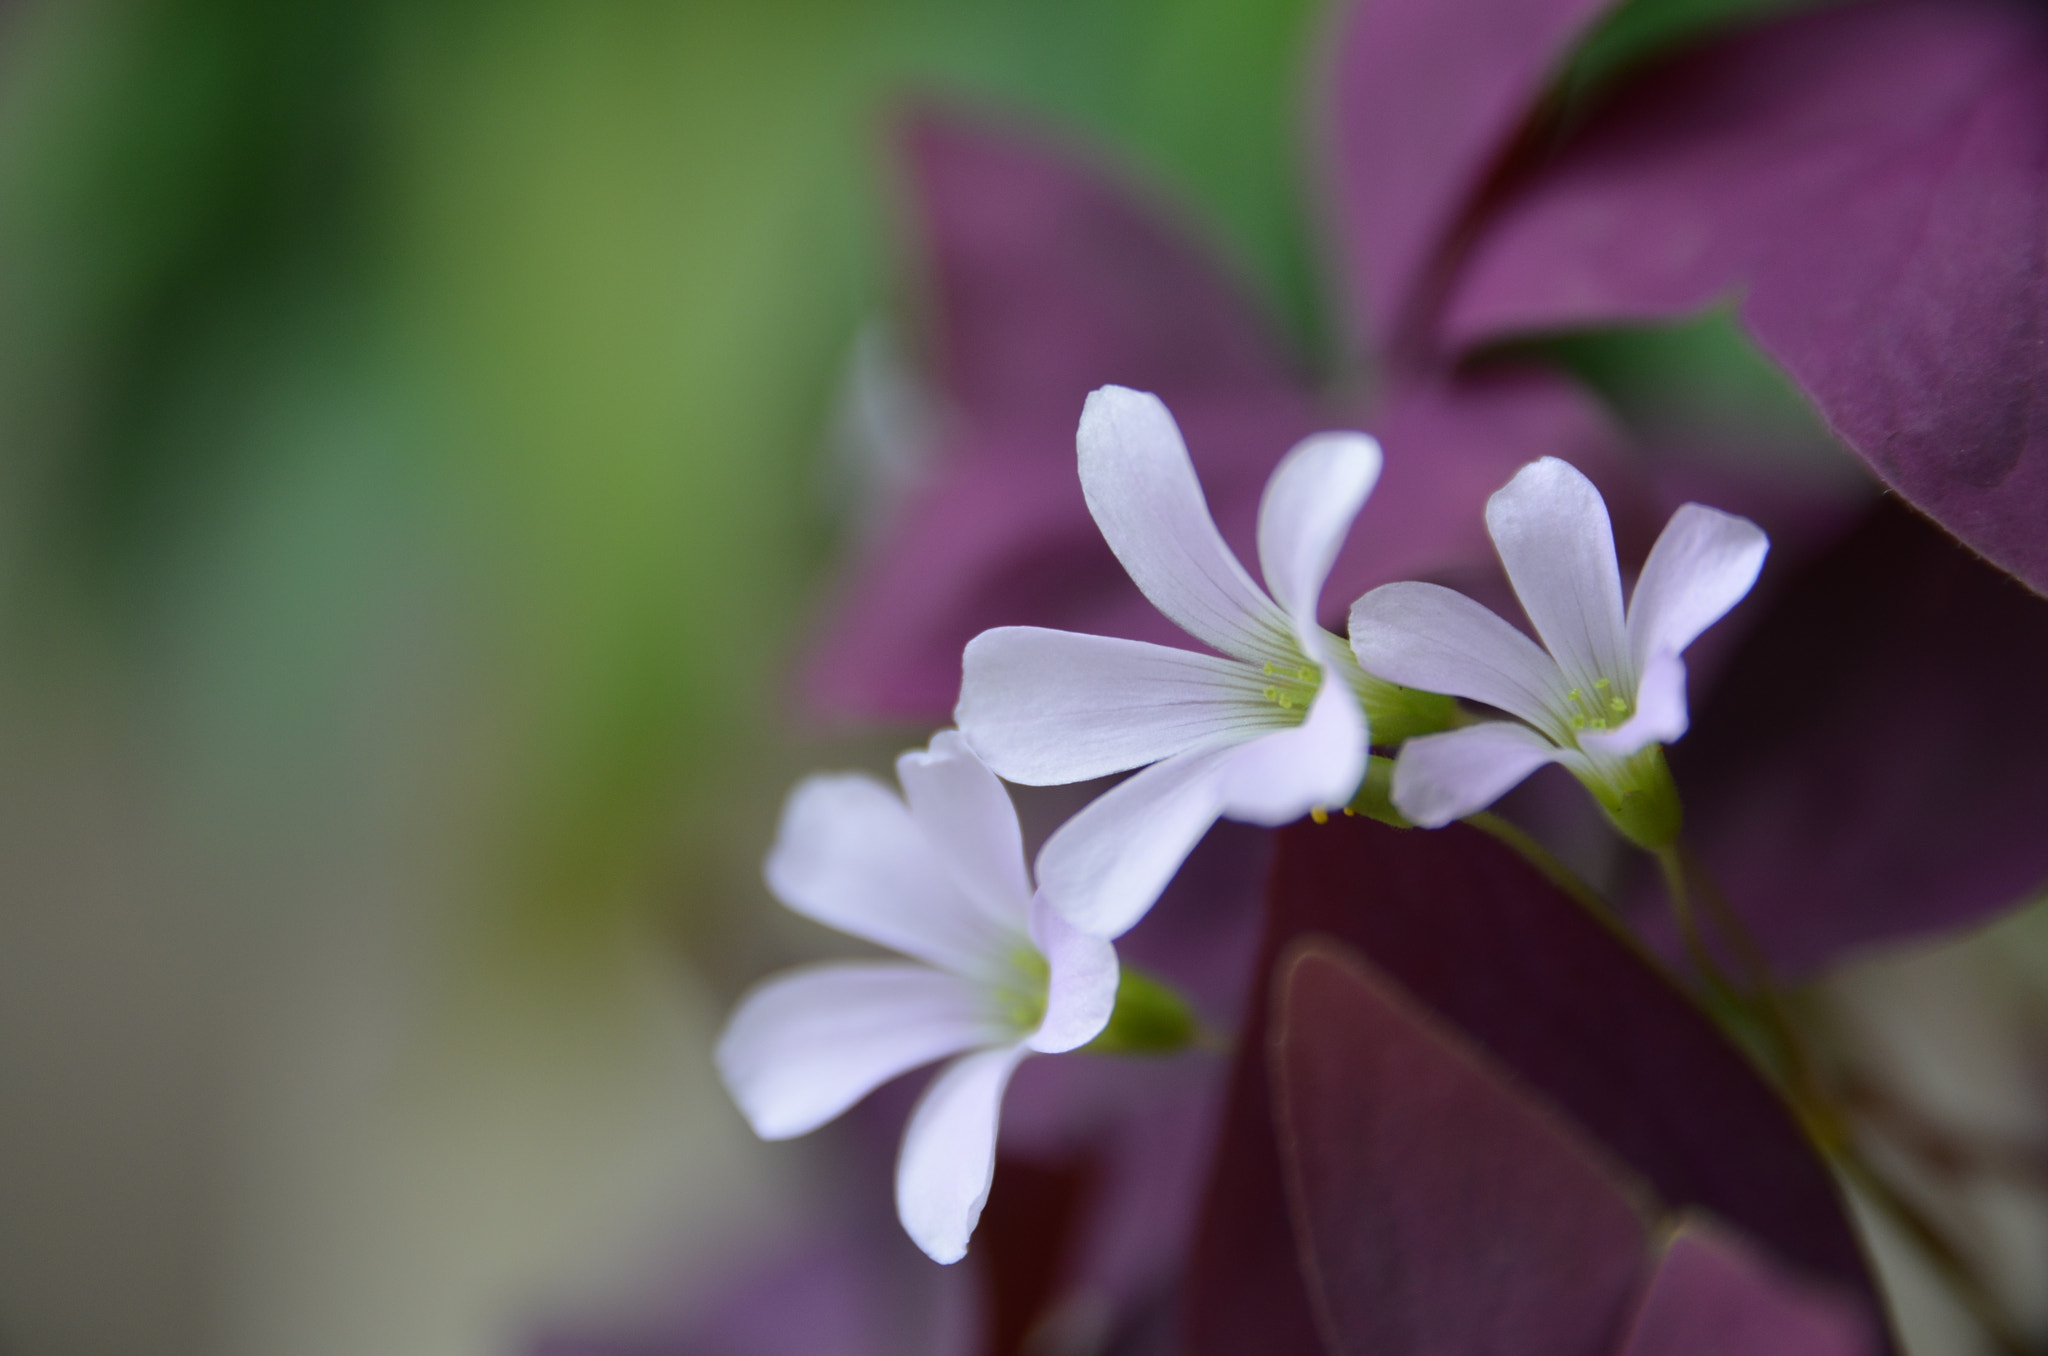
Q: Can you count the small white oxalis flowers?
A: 3